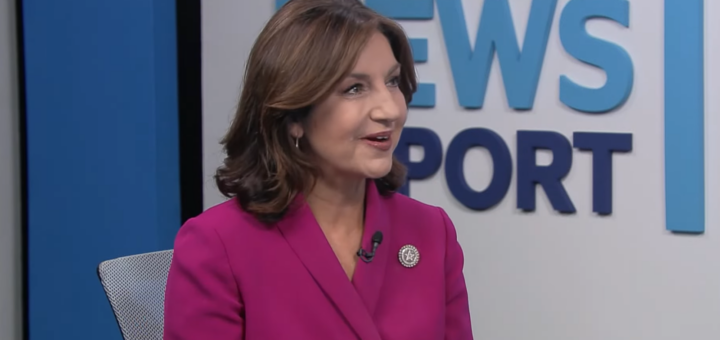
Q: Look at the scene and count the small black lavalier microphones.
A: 1